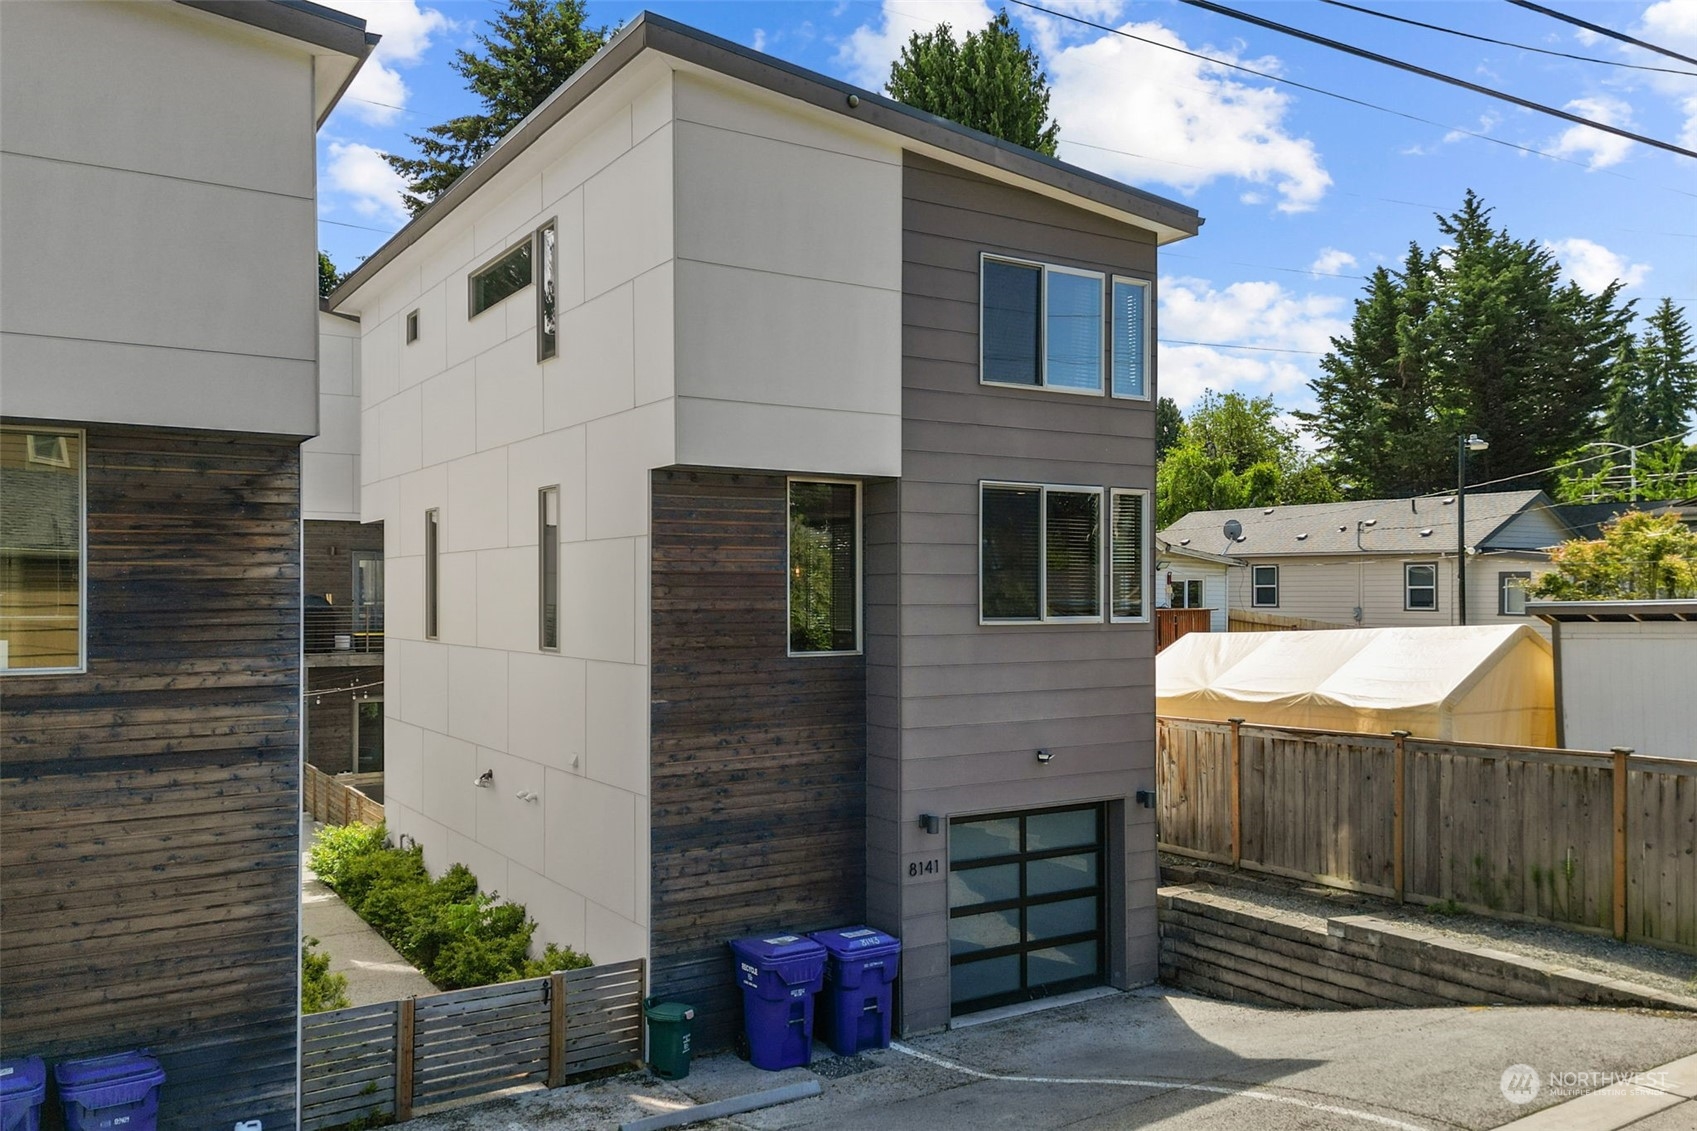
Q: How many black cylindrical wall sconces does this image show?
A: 2